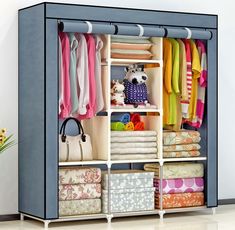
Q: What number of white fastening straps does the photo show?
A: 3